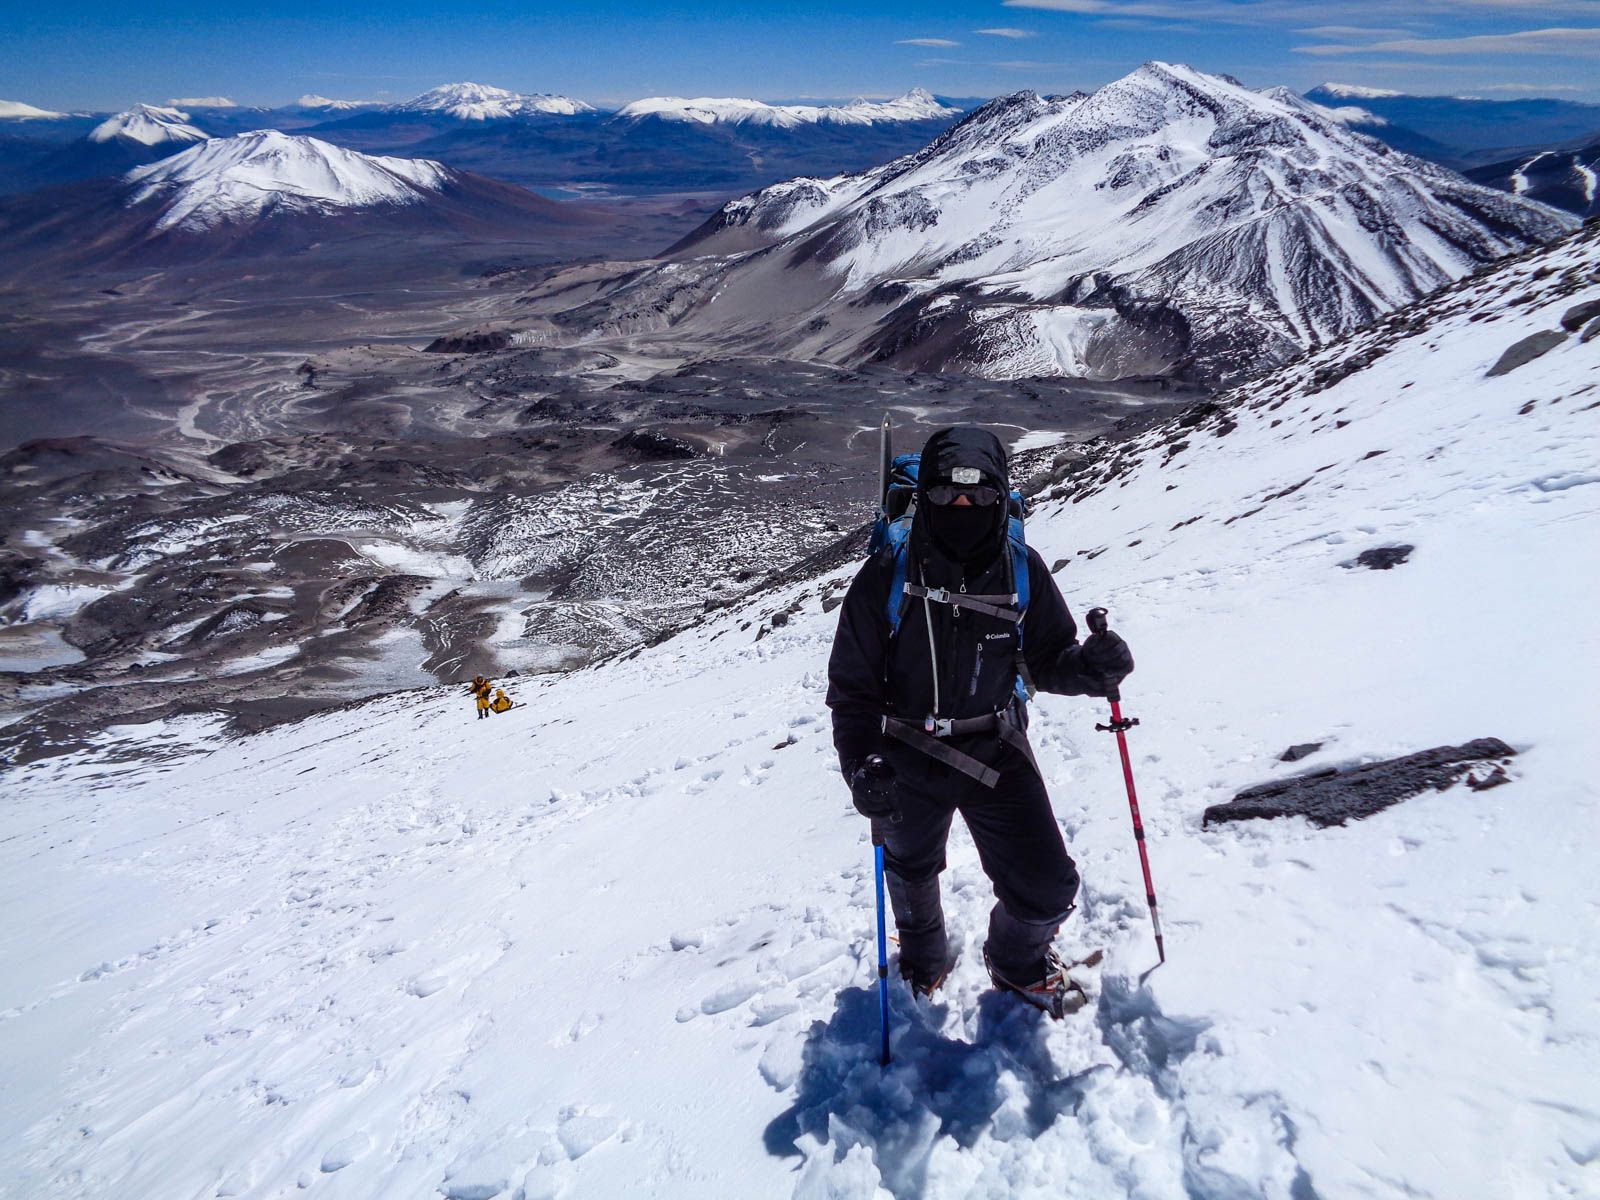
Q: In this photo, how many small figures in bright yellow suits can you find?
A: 2